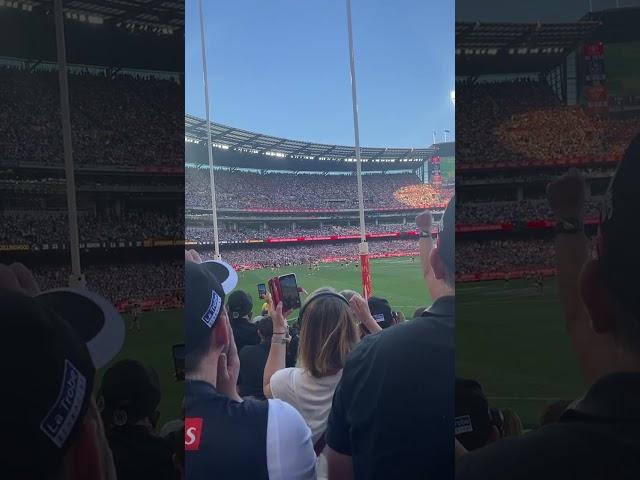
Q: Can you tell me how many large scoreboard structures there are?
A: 1